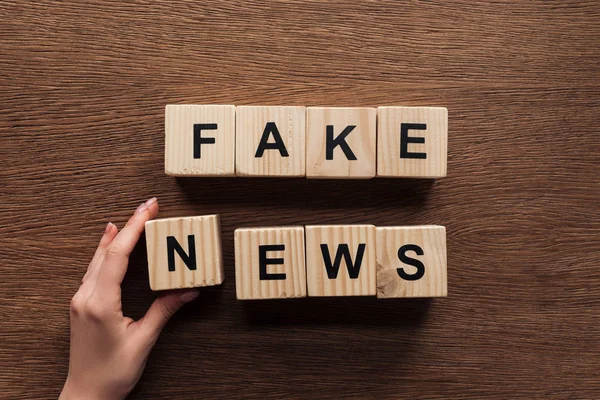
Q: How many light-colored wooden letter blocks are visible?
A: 8